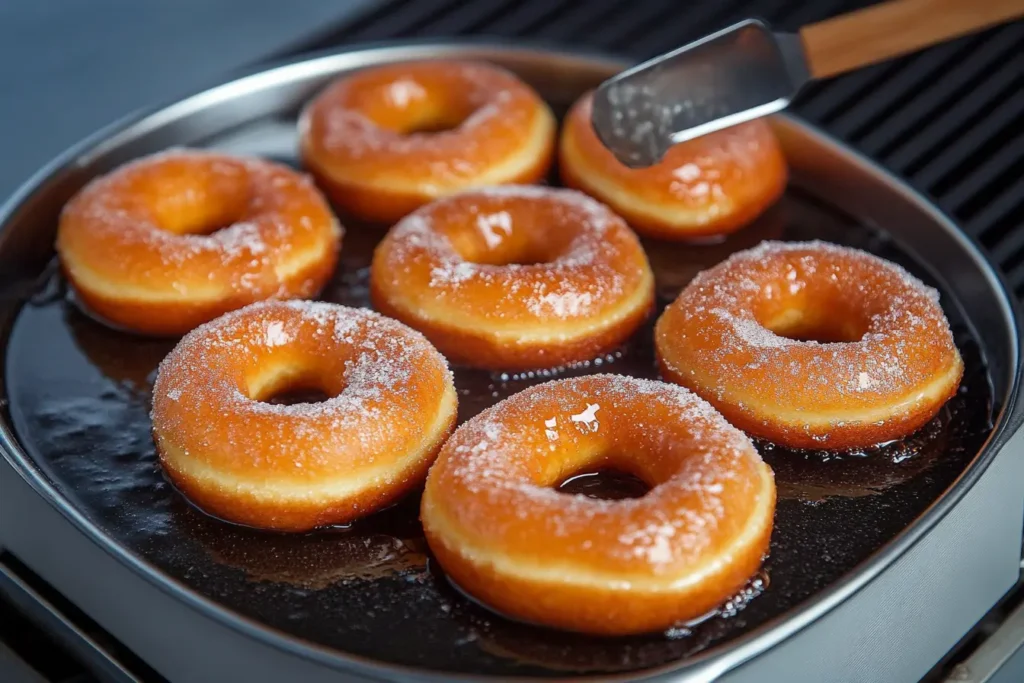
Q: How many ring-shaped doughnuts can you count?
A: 7